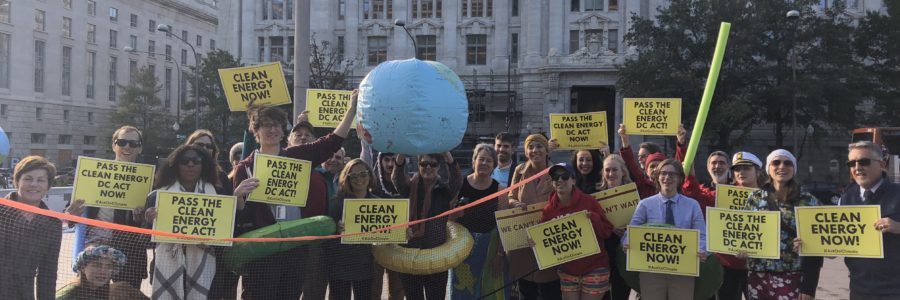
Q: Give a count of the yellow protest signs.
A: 15